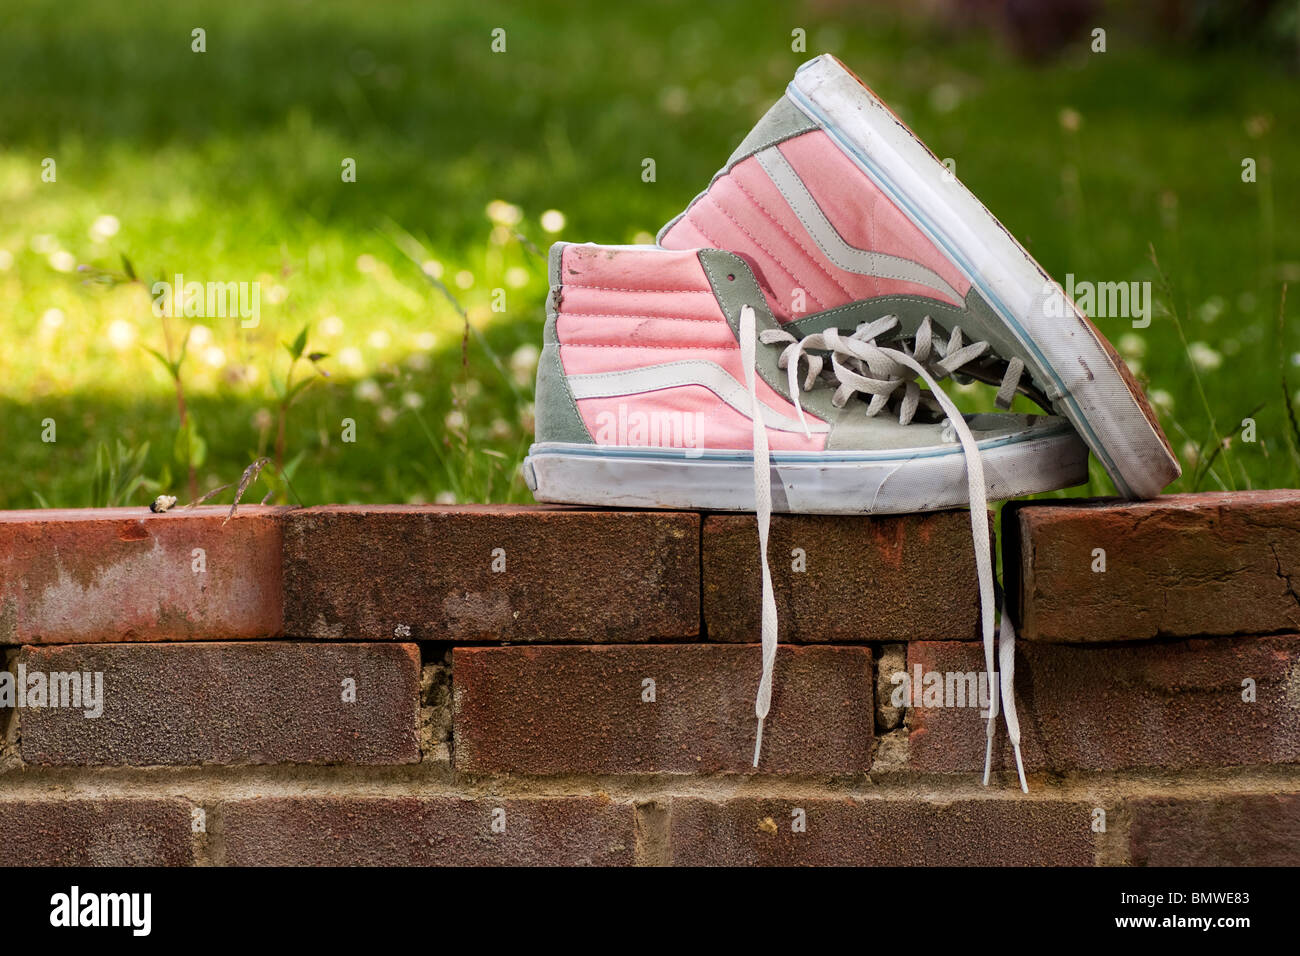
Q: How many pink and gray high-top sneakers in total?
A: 2